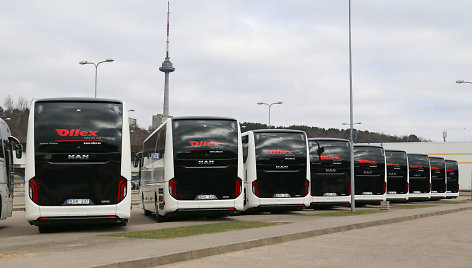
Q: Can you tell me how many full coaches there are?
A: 9